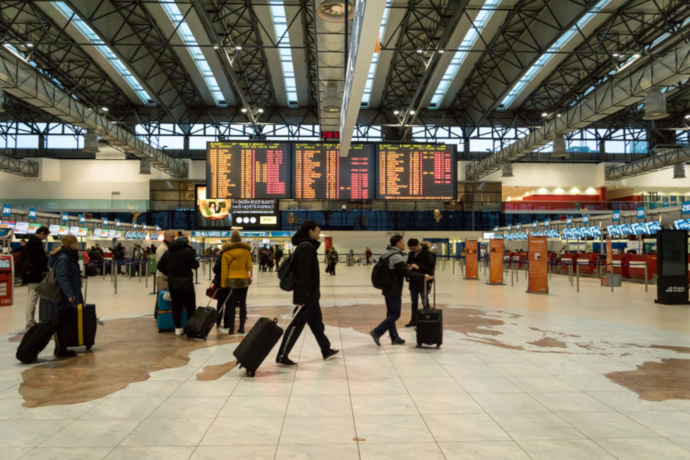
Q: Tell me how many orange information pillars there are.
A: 3